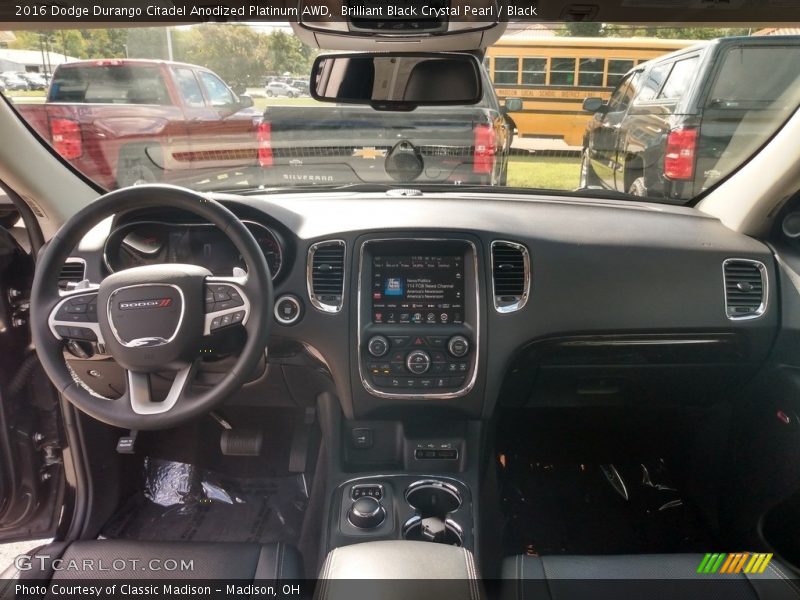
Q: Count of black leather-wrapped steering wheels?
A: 1